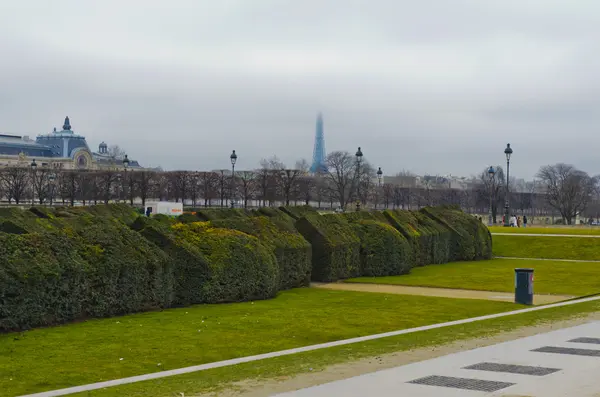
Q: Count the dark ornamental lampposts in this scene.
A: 7